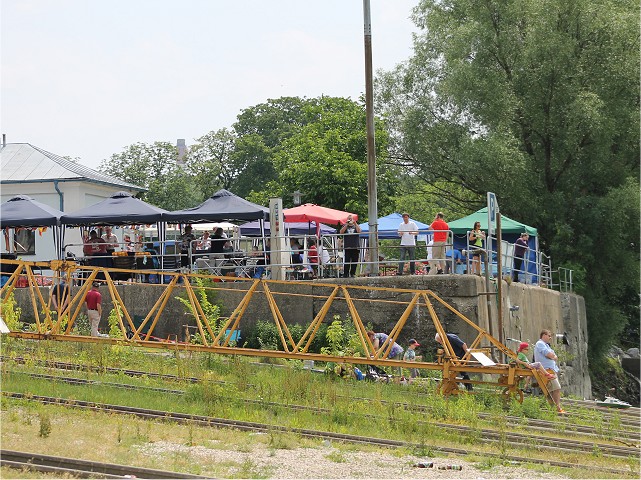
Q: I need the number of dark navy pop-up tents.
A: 3